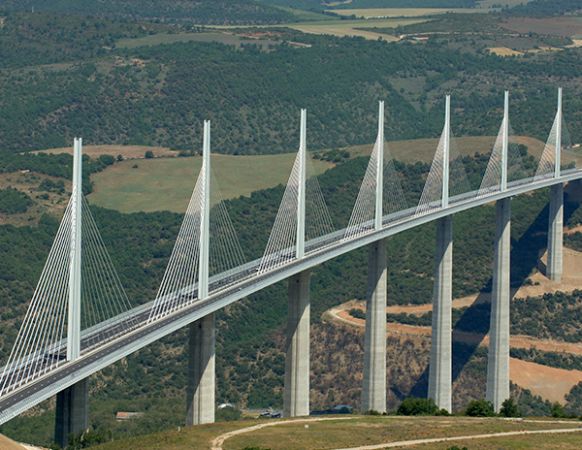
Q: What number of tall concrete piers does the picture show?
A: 7